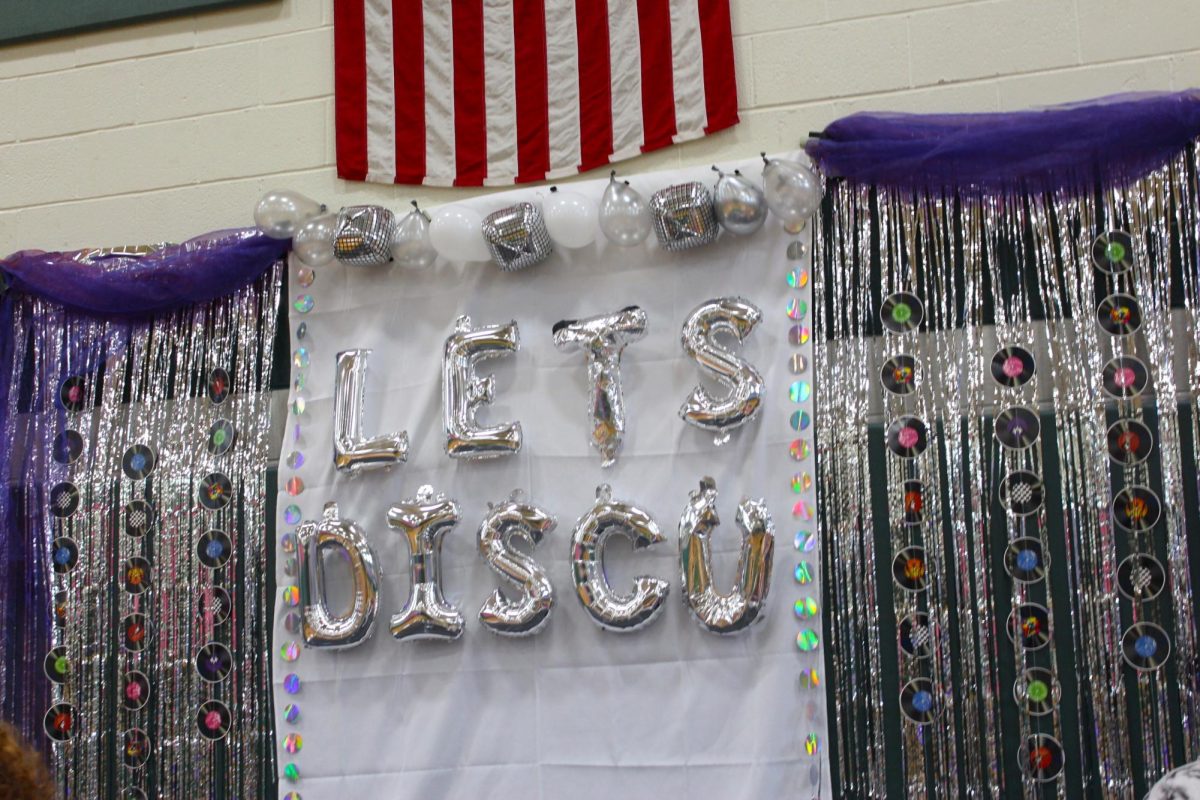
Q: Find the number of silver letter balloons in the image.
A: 9